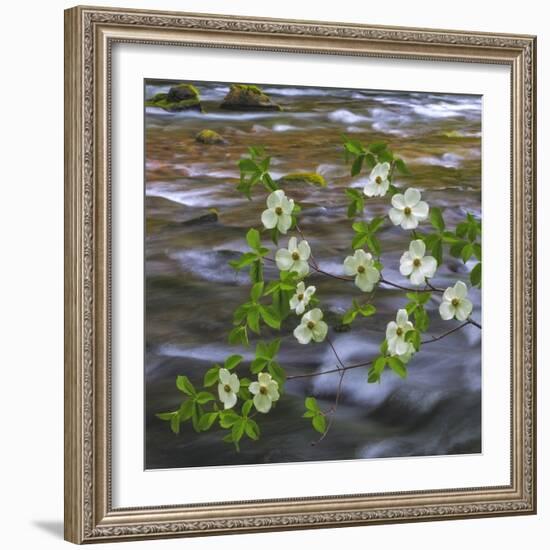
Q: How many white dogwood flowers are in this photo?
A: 12